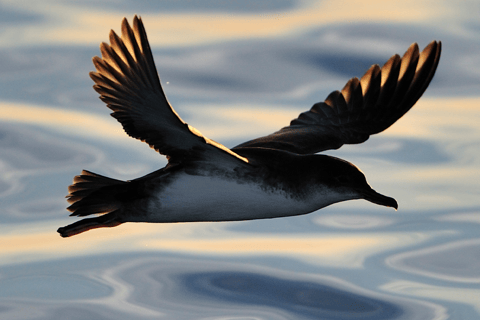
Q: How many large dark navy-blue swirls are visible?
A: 1